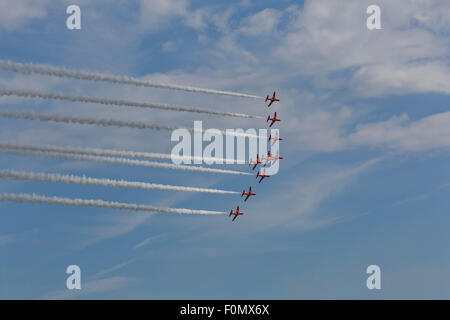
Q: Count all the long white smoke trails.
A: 7